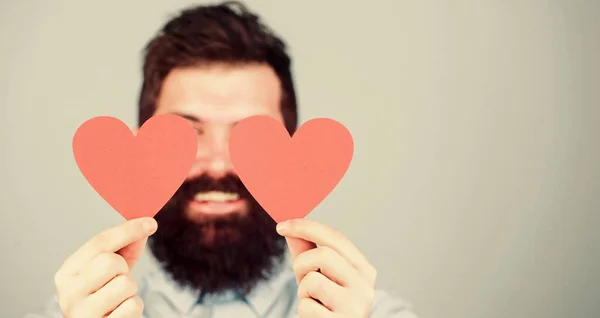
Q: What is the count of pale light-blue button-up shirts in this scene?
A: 1